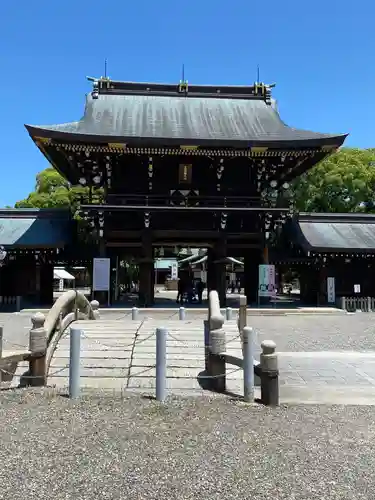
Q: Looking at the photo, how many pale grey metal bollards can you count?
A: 6